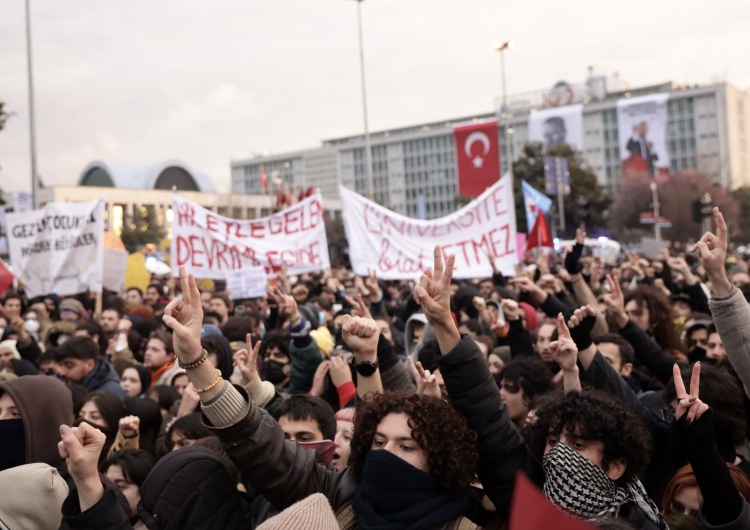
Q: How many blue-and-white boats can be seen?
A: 0